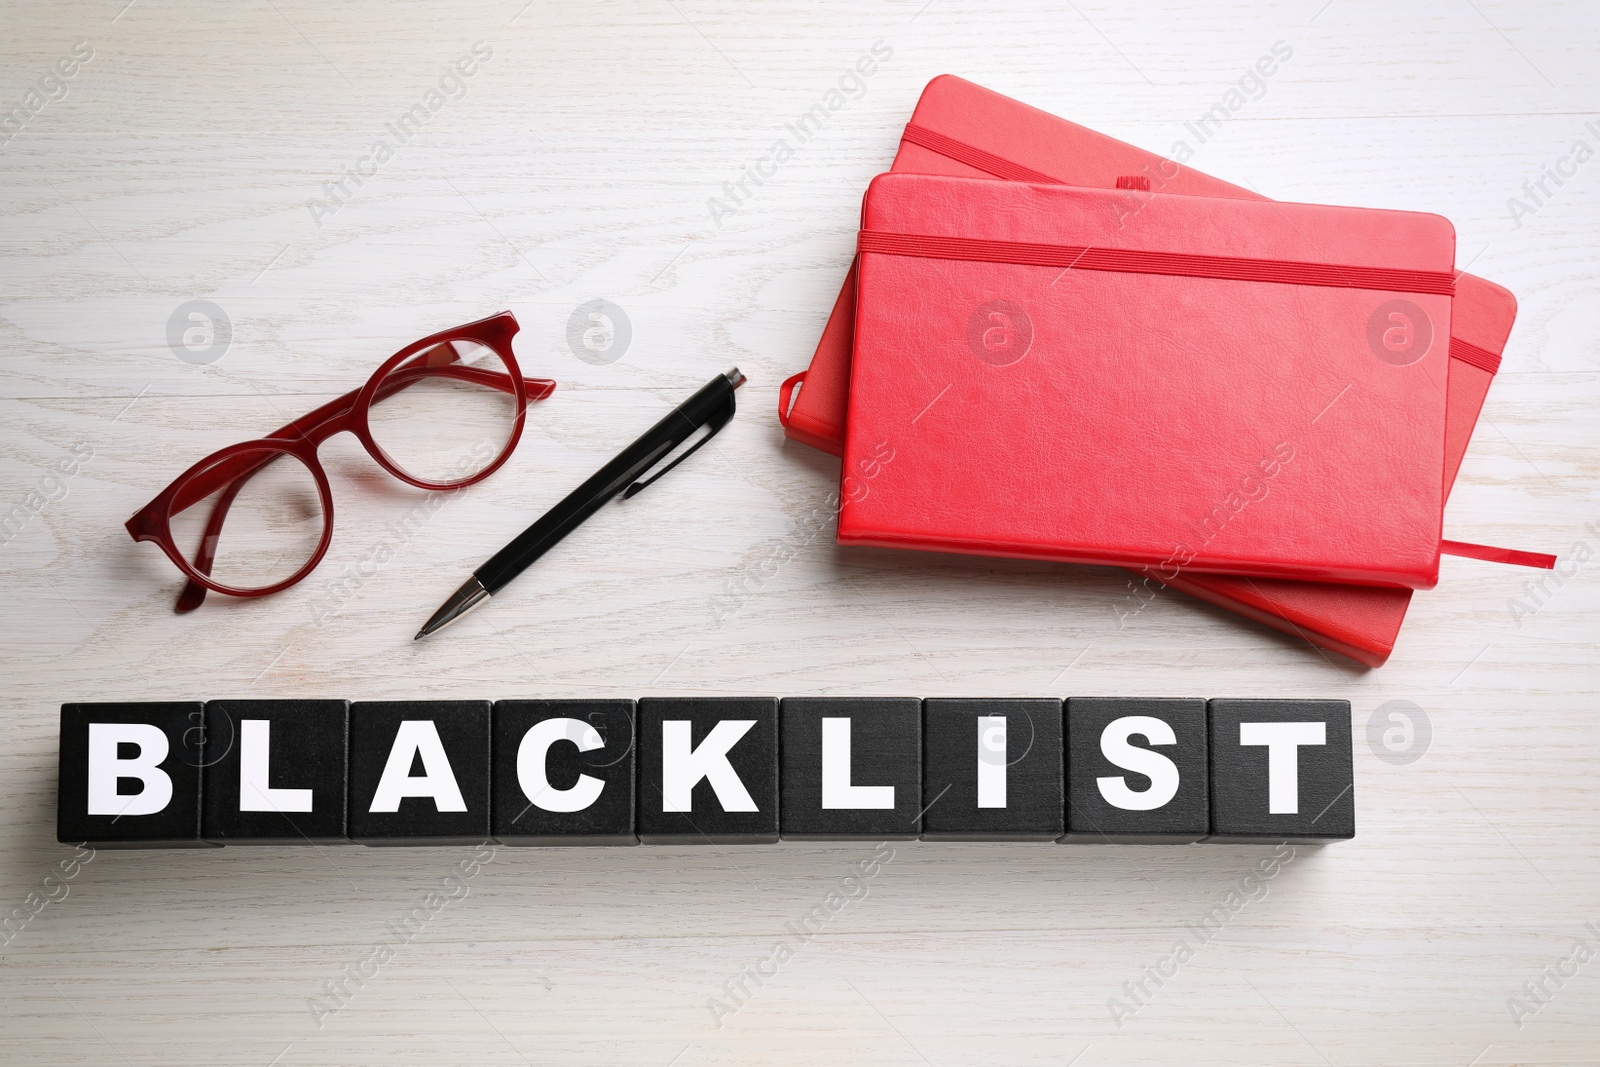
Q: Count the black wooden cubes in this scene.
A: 9